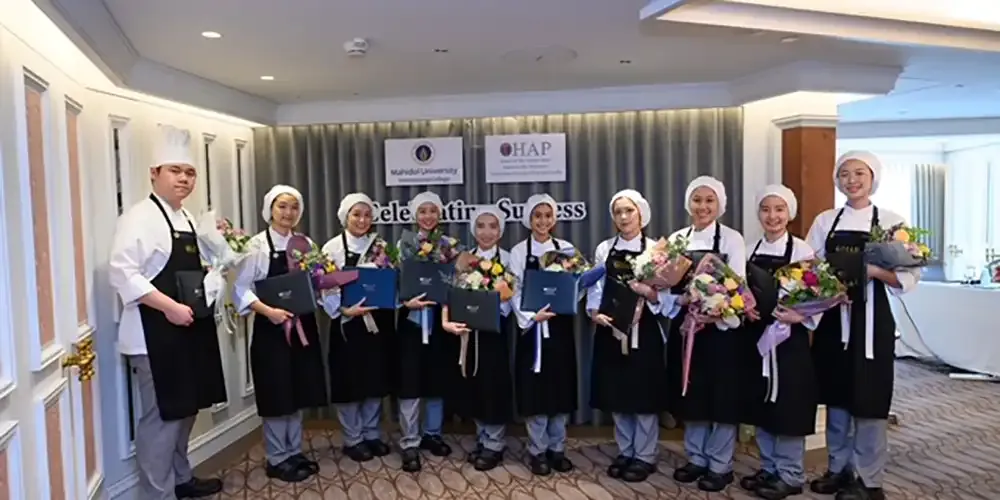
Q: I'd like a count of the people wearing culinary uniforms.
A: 10